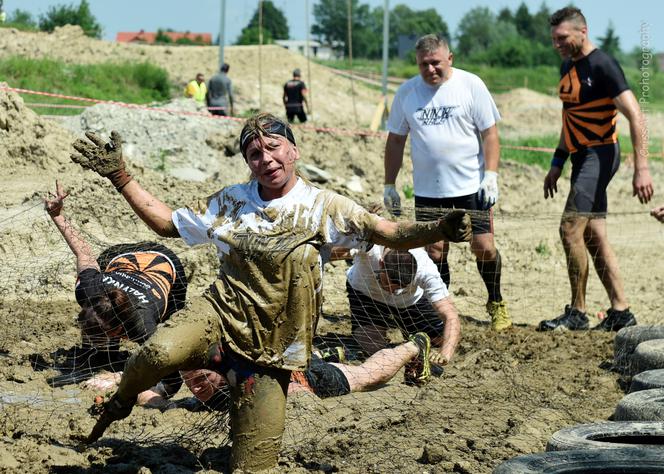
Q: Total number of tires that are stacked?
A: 6